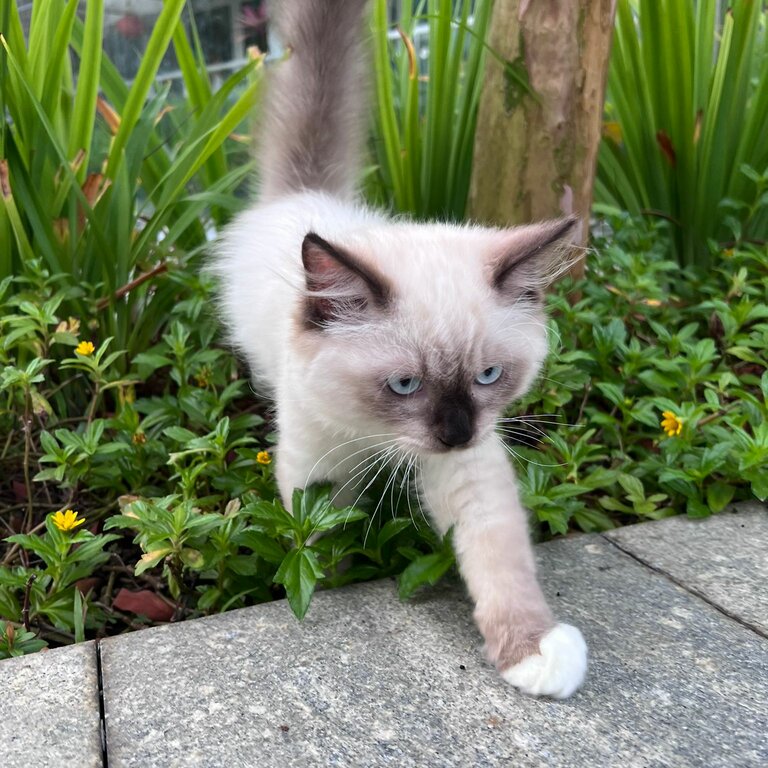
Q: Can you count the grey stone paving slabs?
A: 3